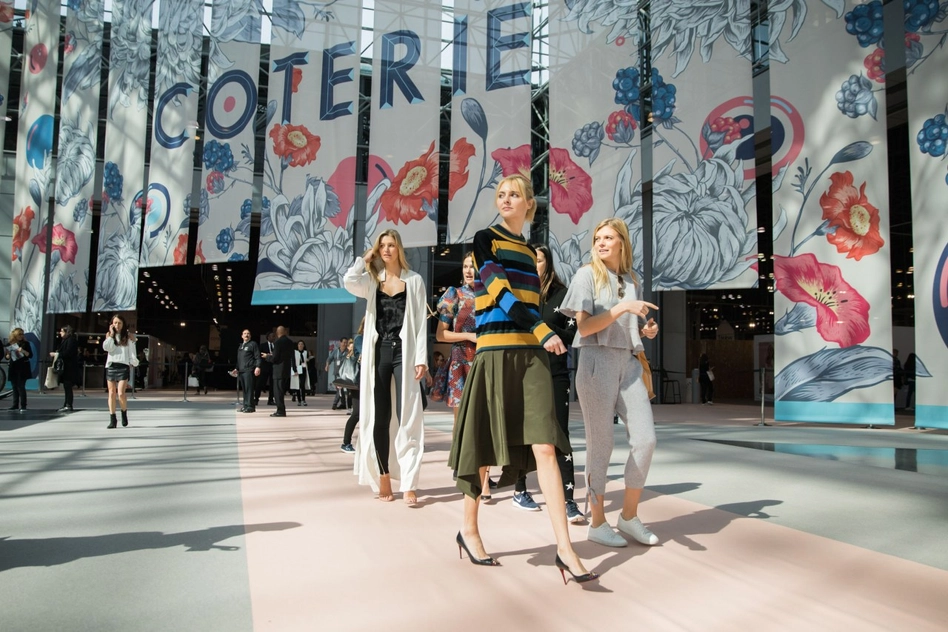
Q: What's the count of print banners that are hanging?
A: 13